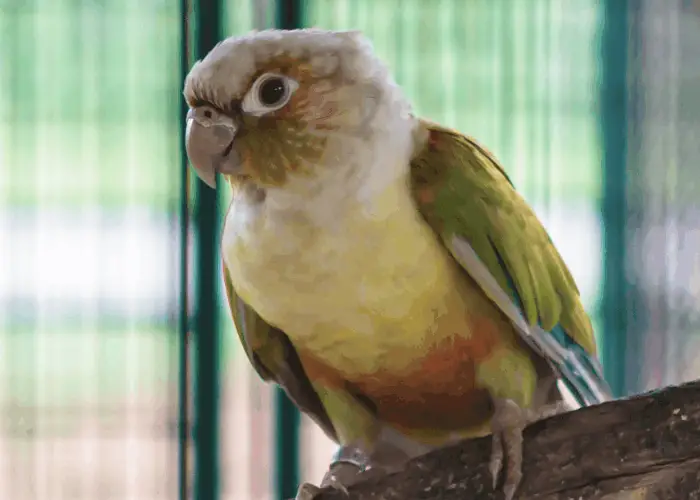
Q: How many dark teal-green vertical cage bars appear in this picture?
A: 4